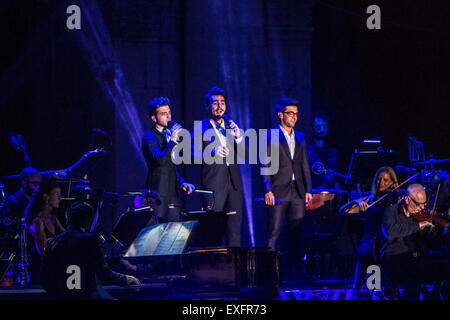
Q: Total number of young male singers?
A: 3